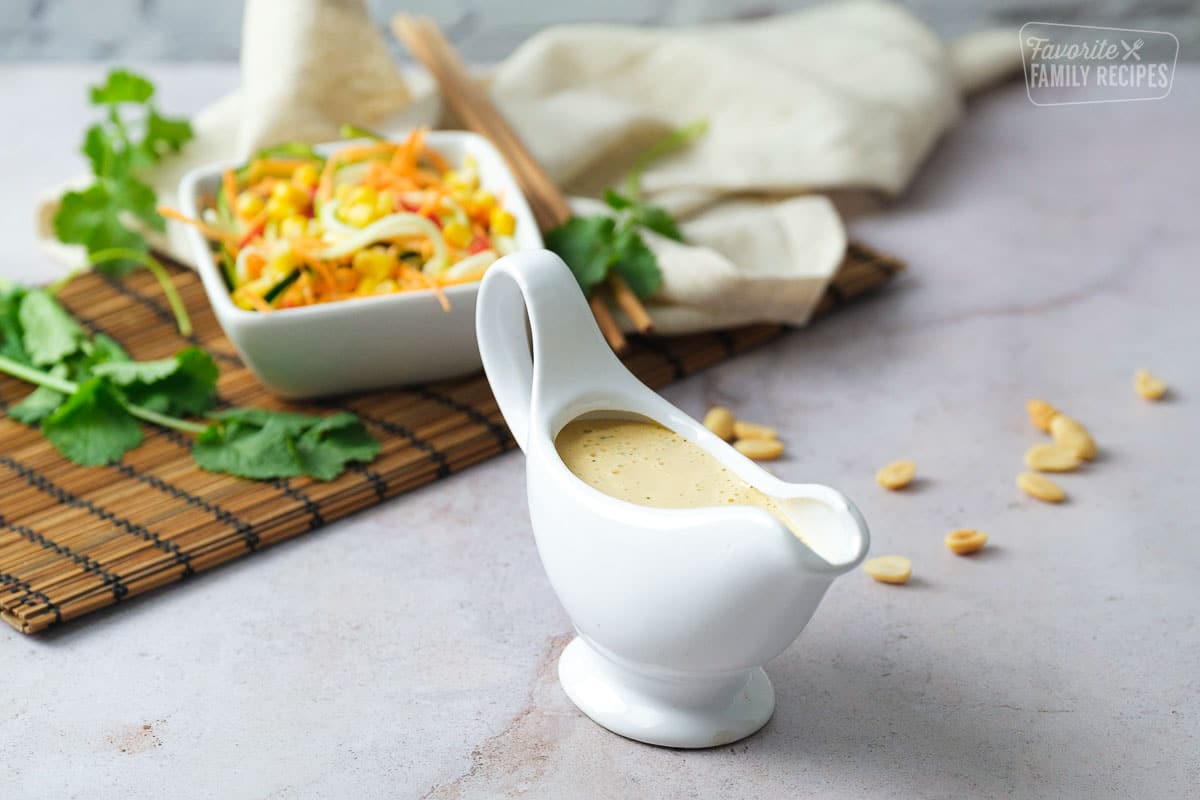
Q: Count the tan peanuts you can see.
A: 11